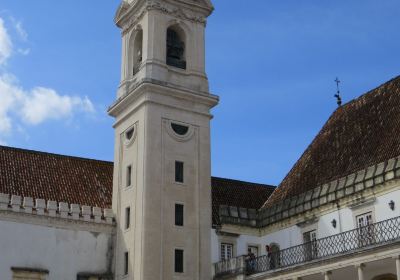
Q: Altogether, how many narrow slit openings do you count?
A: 6